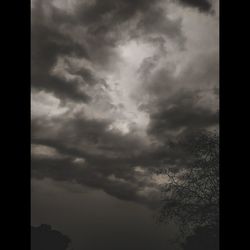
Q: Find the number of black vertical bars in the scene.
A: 2